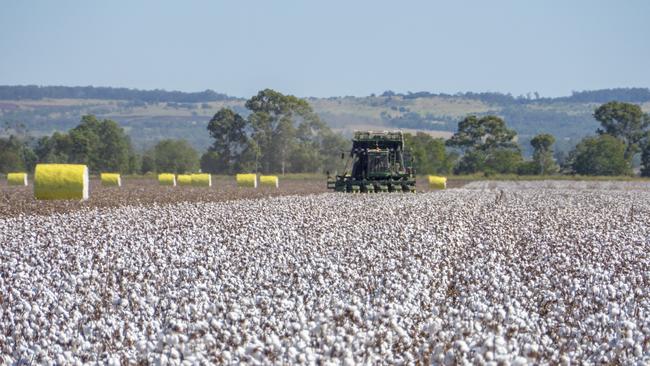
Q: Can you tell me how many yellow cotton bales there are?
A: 9